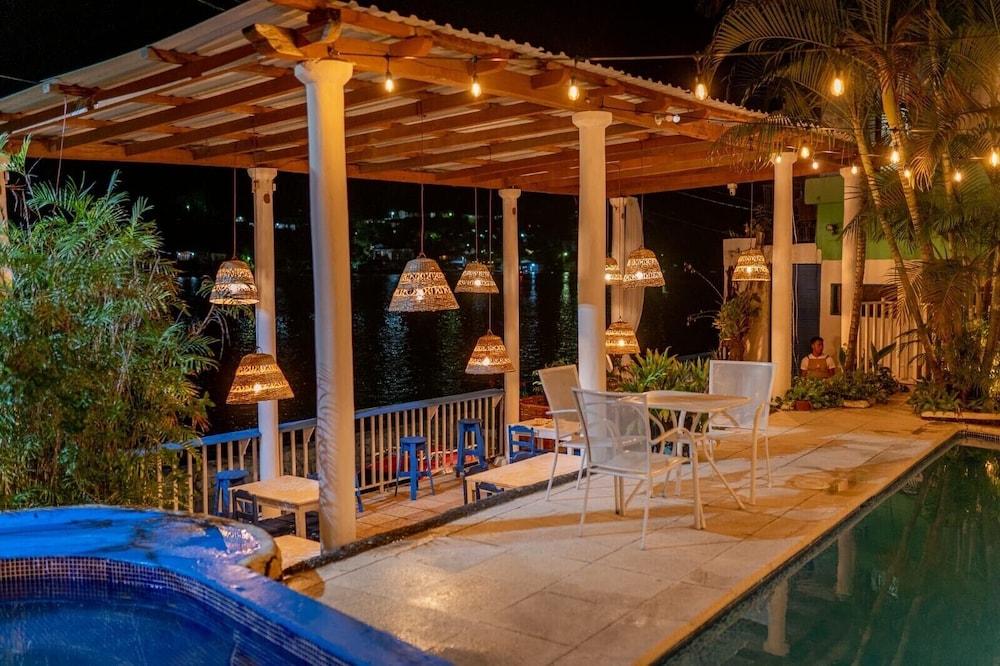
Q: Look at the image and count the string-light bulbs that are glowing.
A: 13